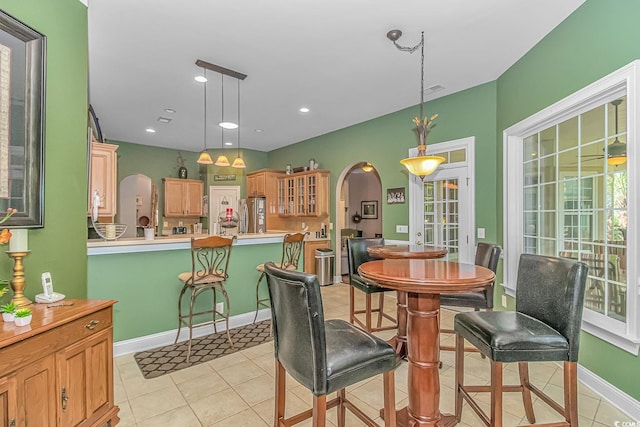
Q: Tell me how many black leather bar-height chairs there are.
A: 4